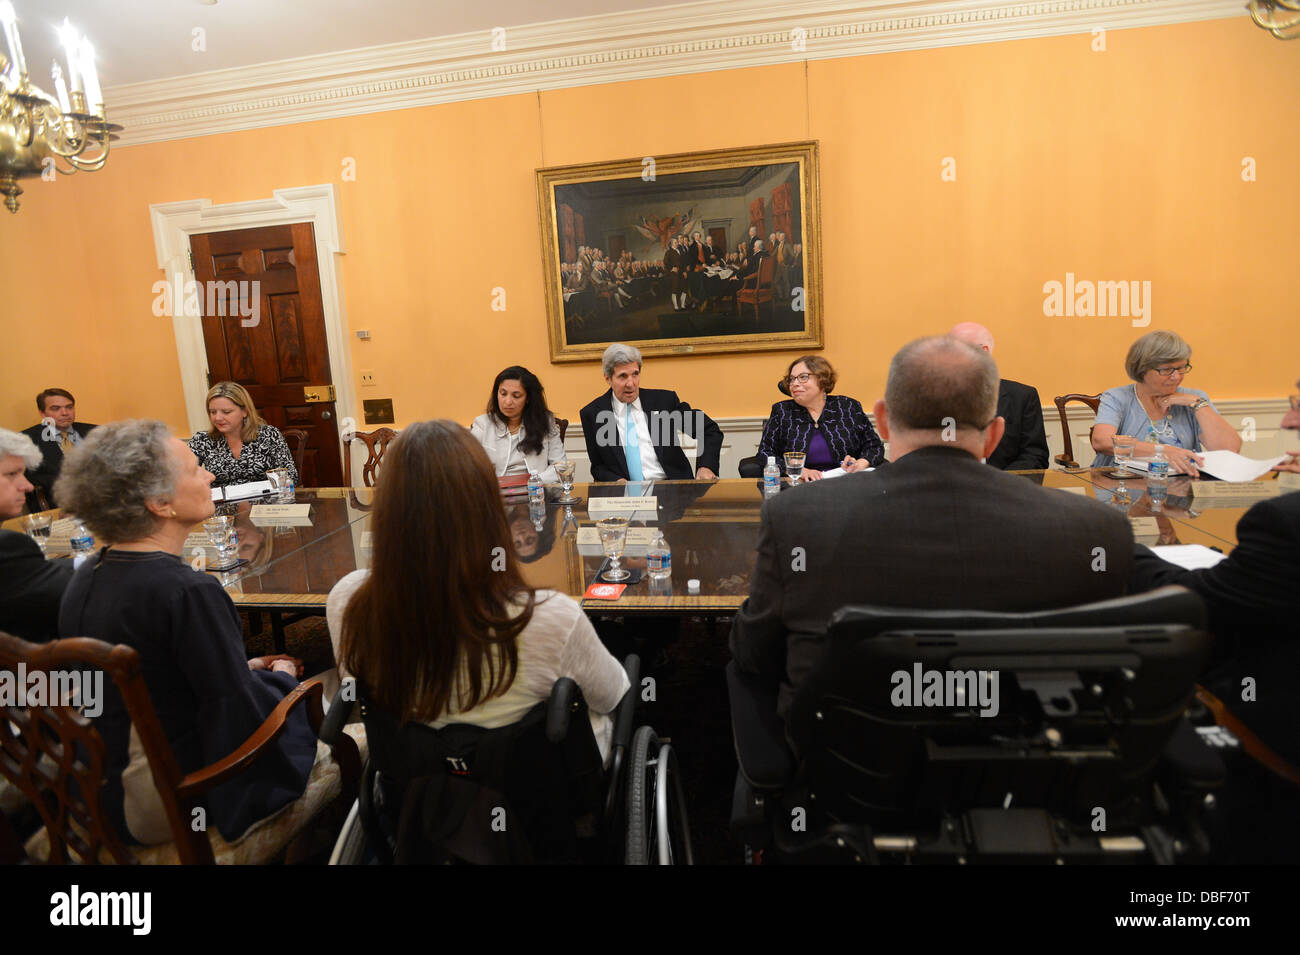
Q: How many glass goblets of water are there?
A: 7